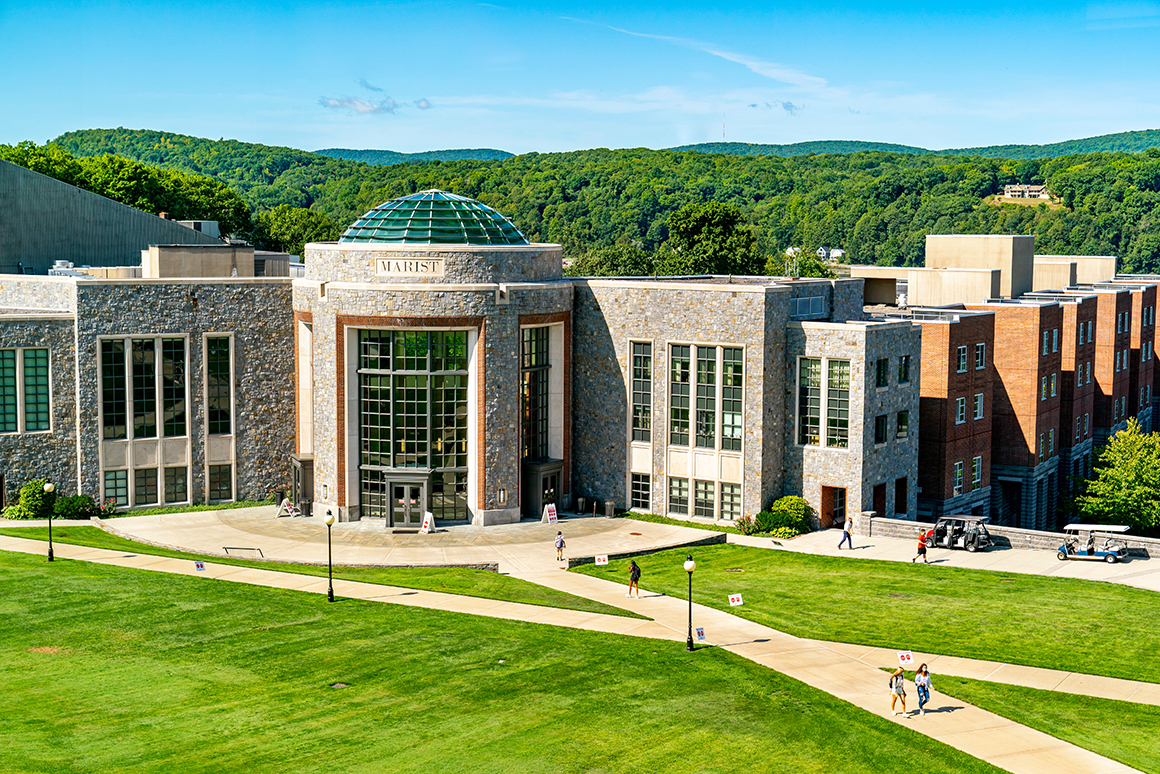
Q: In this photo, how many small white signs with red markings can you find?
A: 8